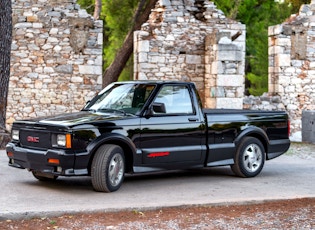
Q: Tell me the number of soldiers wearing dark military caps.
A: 0